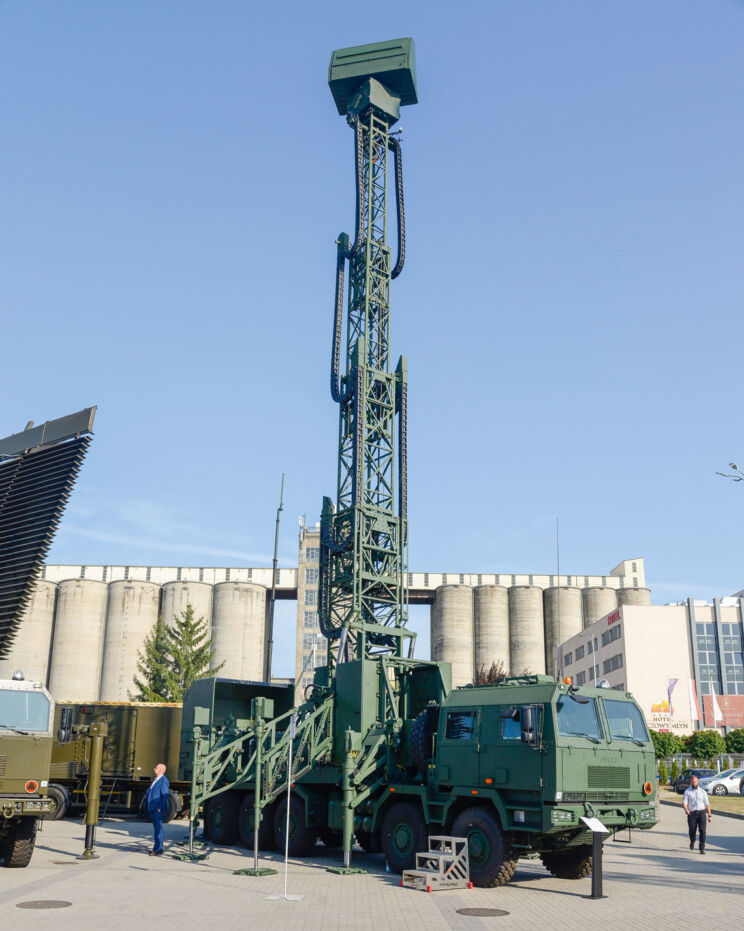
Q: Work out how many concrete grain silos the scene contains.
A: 11